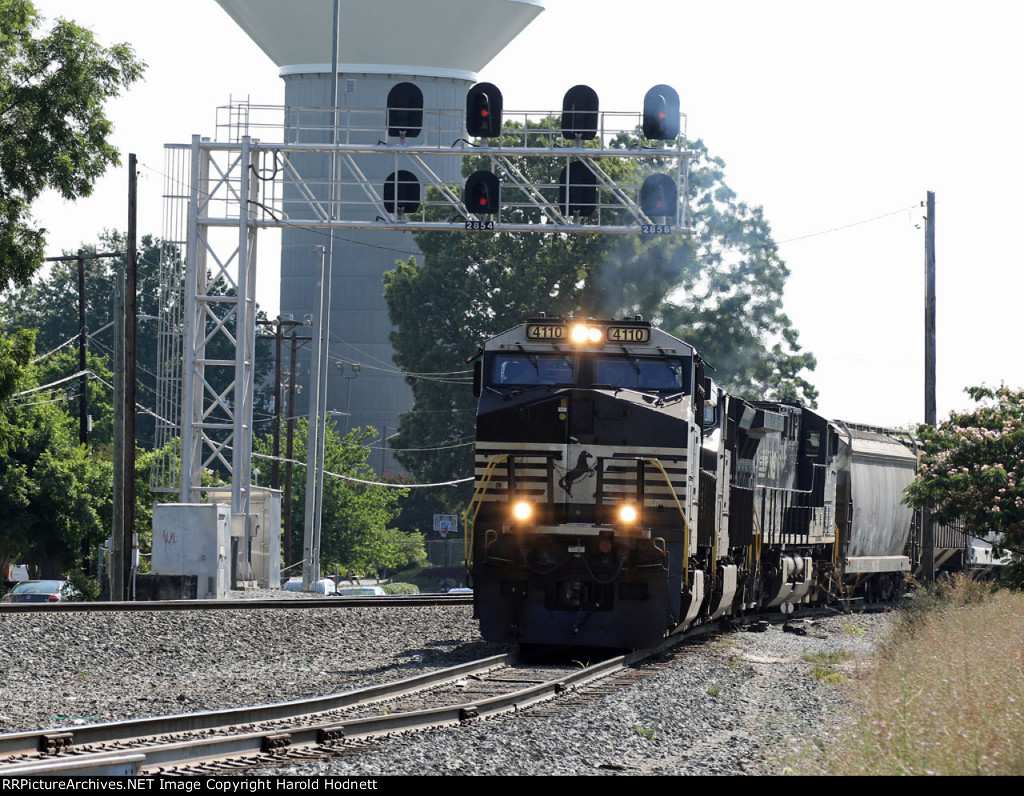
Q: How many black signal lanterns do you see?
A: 8